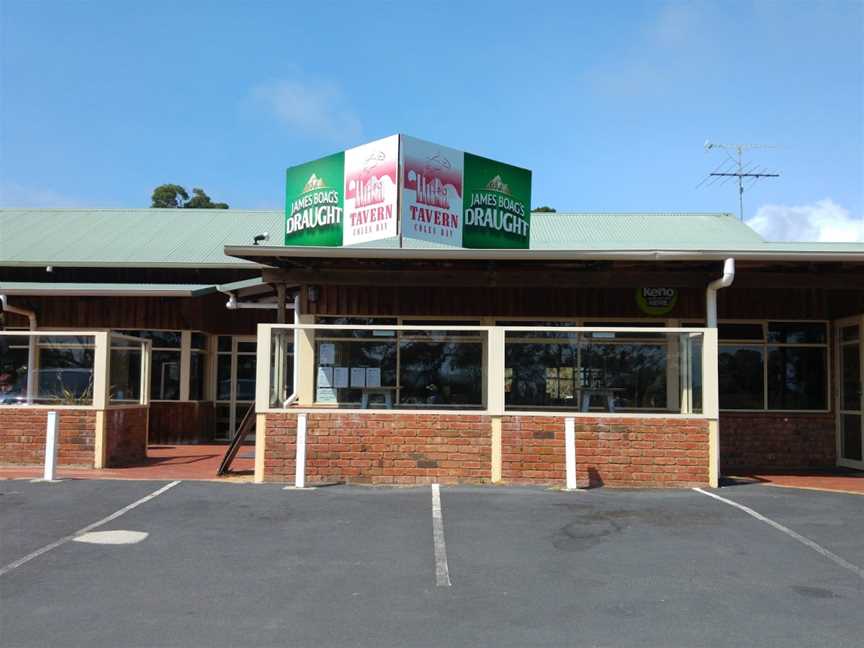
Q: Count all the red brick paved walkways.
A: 2